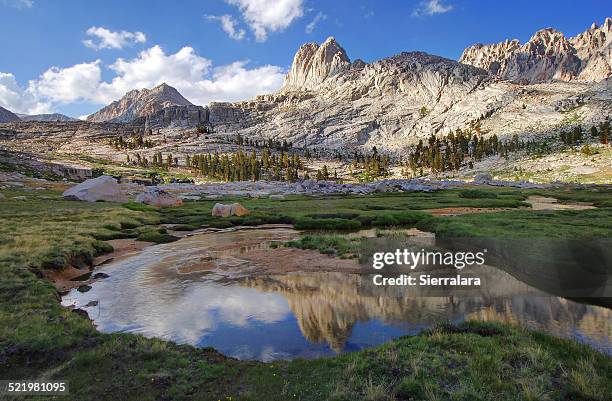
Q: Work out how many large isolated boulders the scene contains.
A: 3